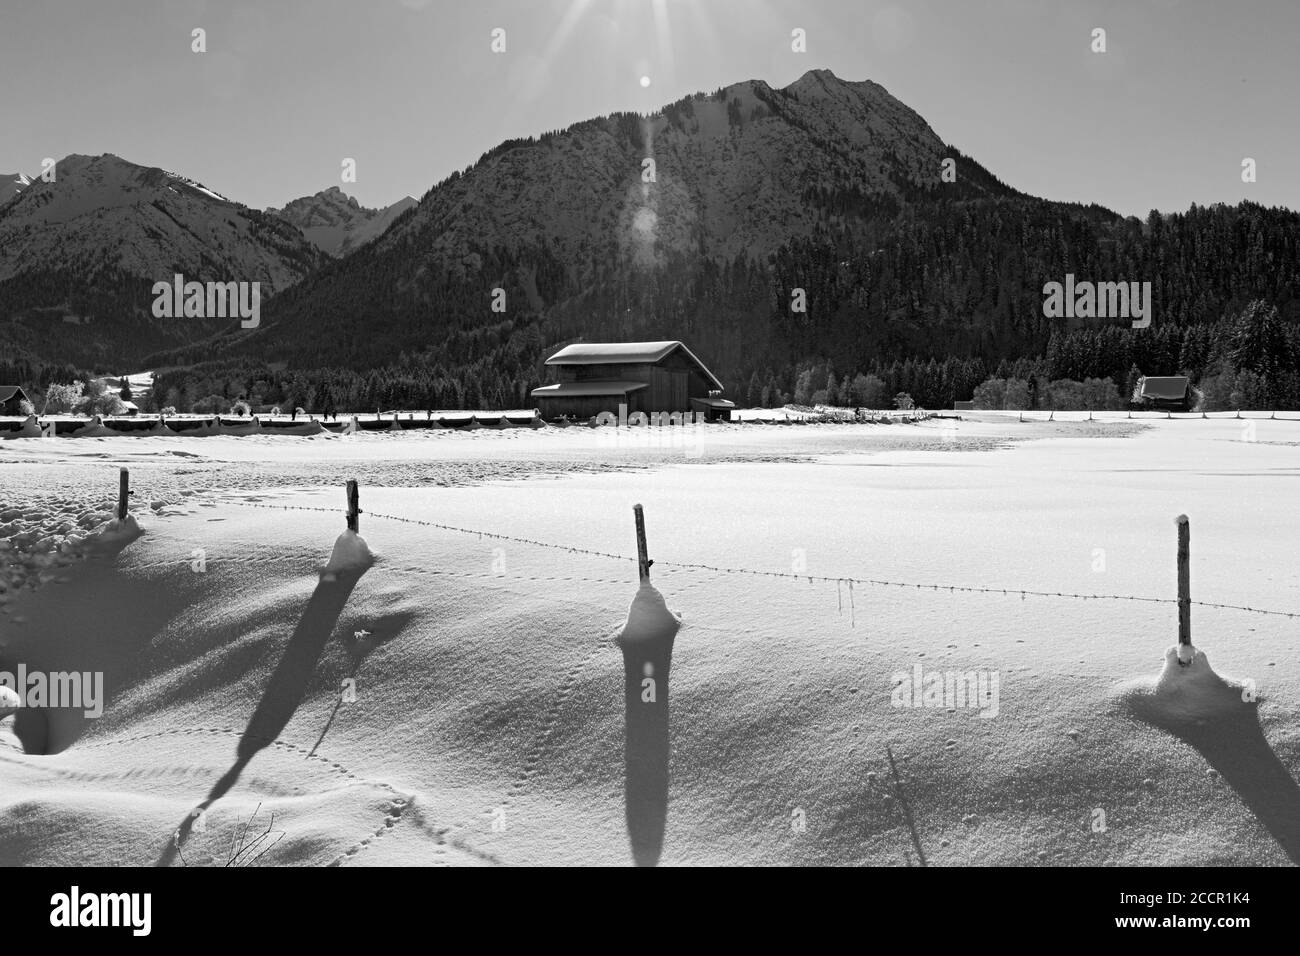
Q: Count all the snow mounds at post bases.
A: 4